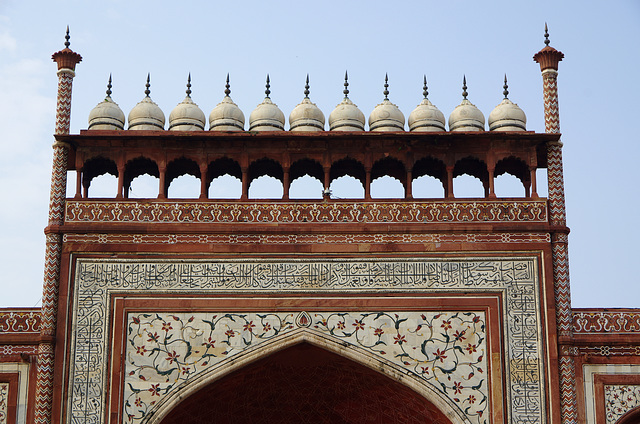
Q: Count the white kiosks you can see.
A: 11